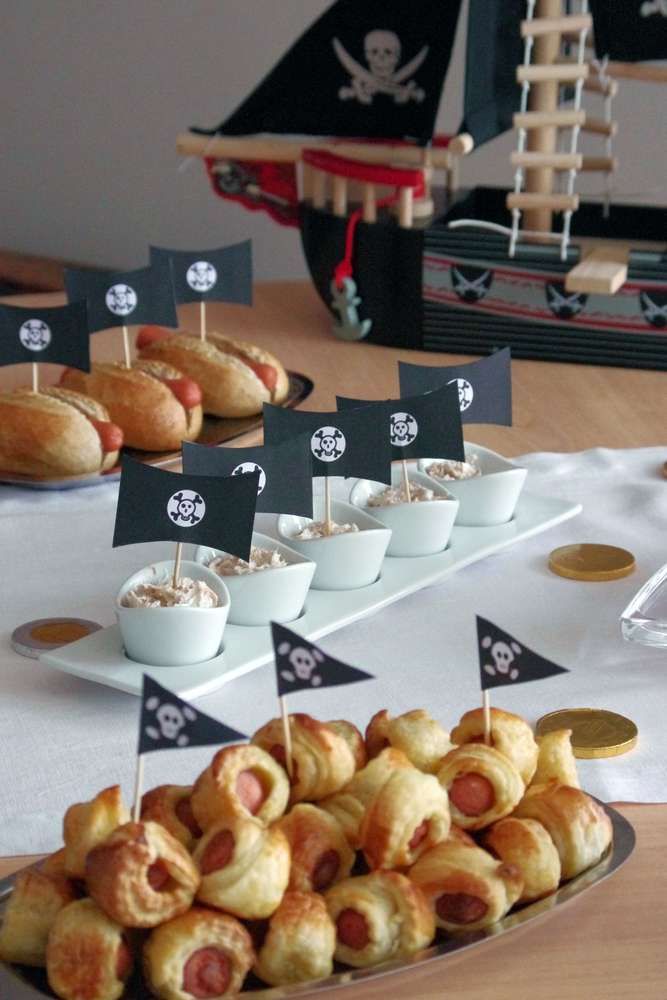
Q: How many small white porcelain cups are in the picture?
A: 5